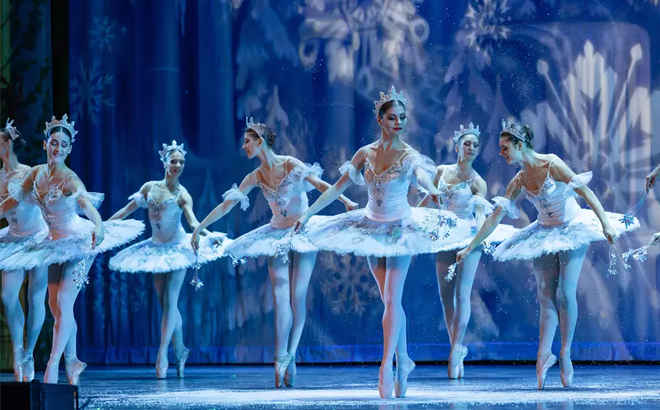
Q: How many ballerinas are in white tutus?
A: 7